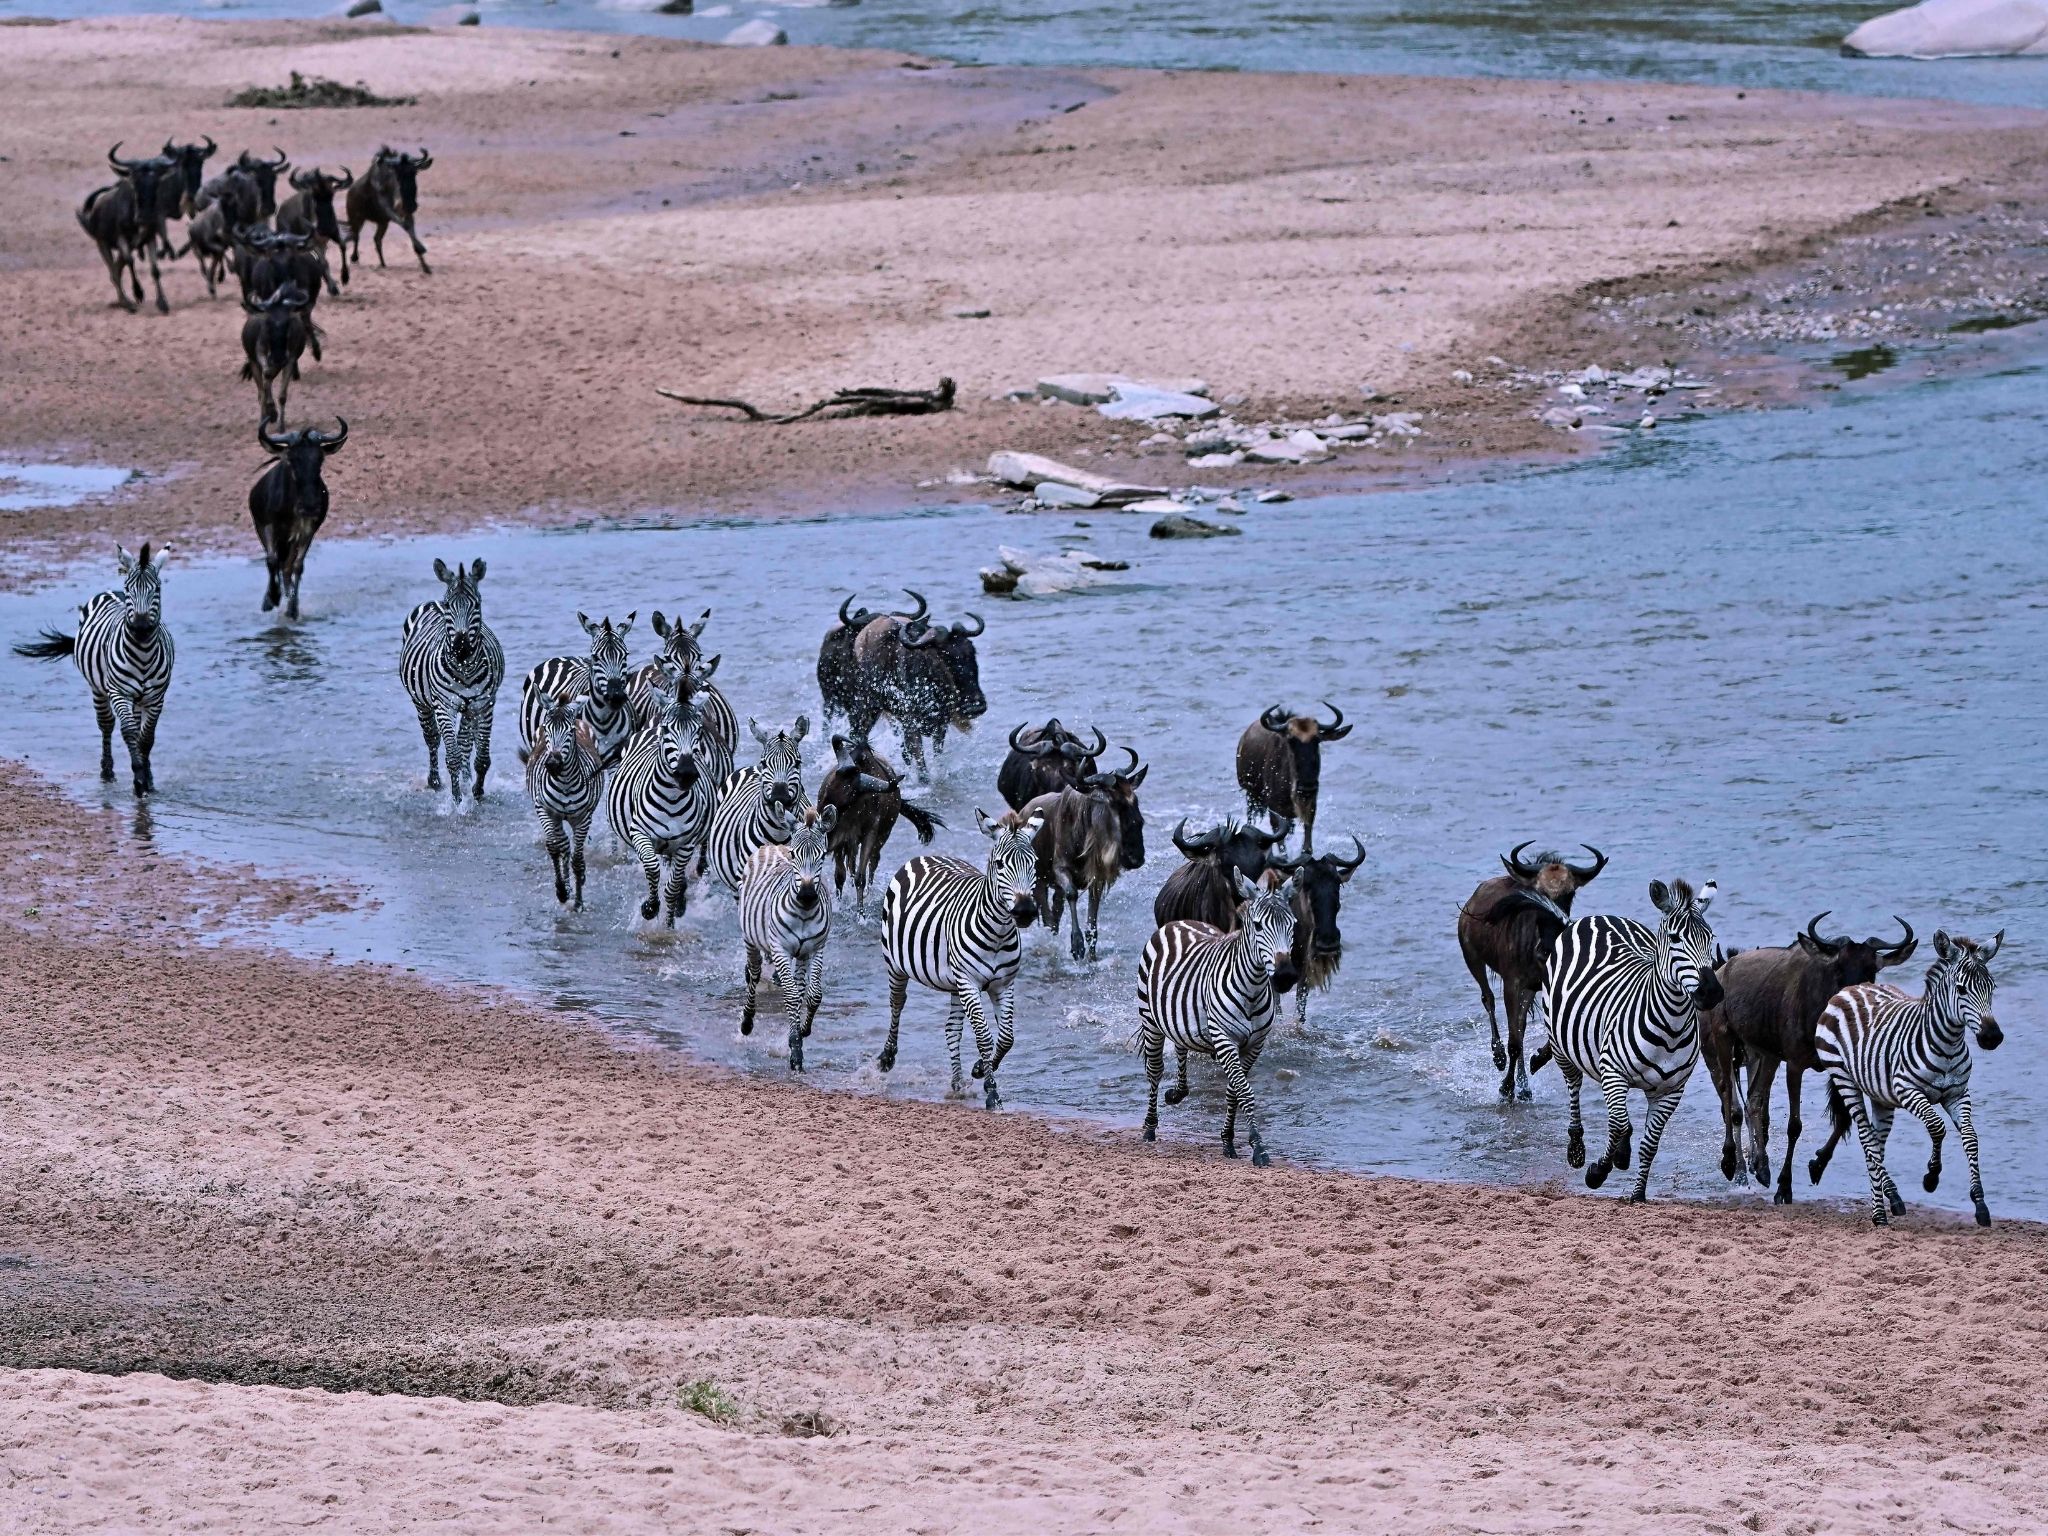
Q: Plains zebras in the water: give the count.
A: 13